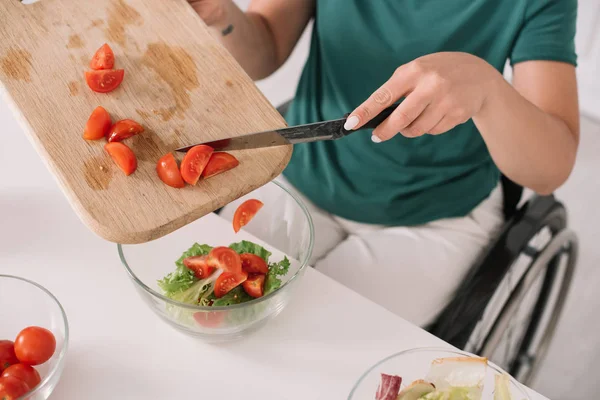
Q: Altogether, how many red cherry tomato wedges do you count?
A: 14